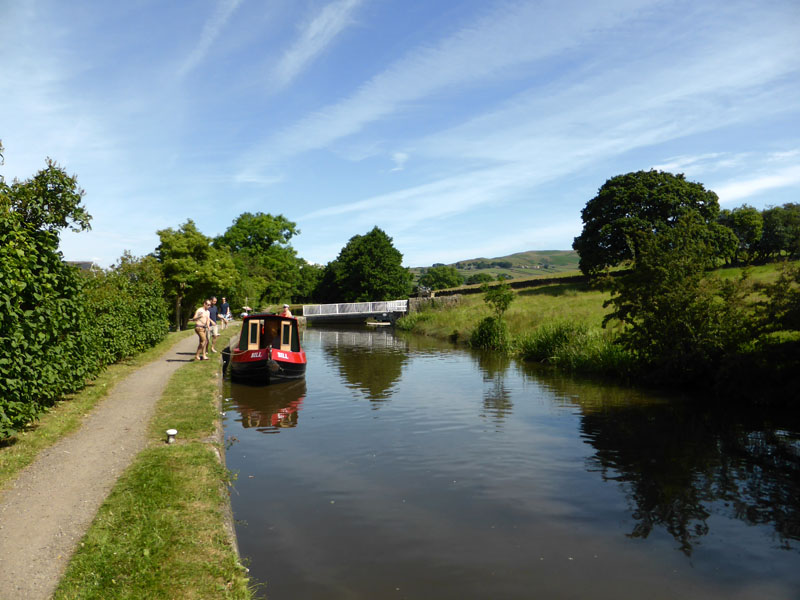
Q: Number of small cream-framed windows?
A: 2